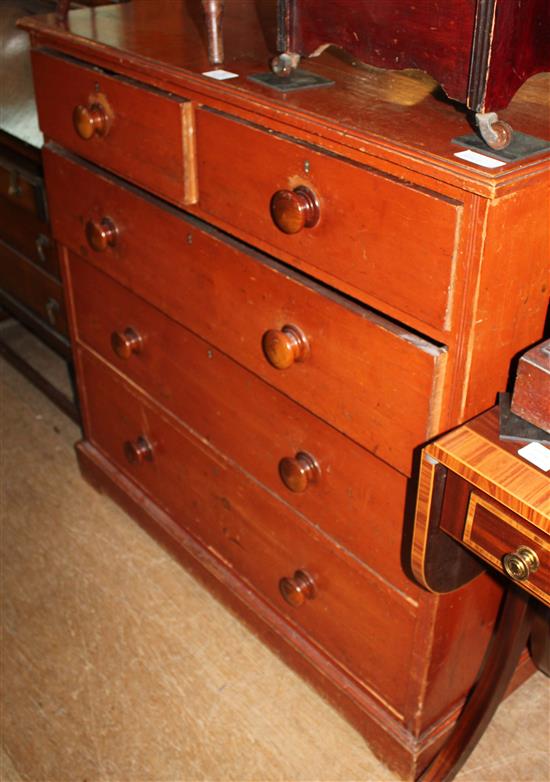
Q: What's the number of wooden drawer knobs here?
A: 8